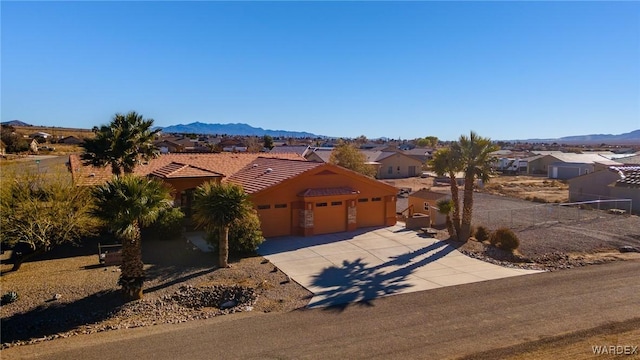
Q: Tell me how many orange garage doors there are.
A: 3